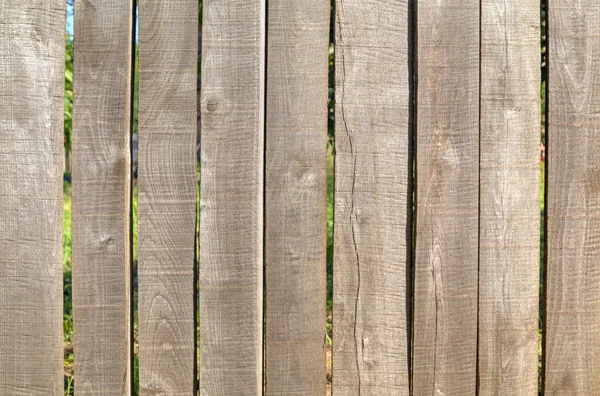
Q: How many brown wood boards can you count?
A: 9